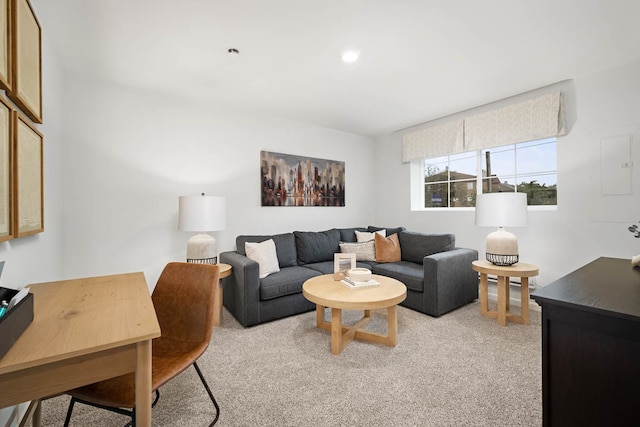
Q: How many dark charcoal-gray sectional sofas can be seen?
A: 1